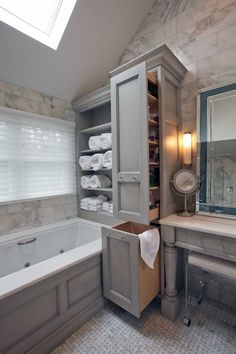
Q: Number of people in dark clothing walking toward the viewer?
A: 0